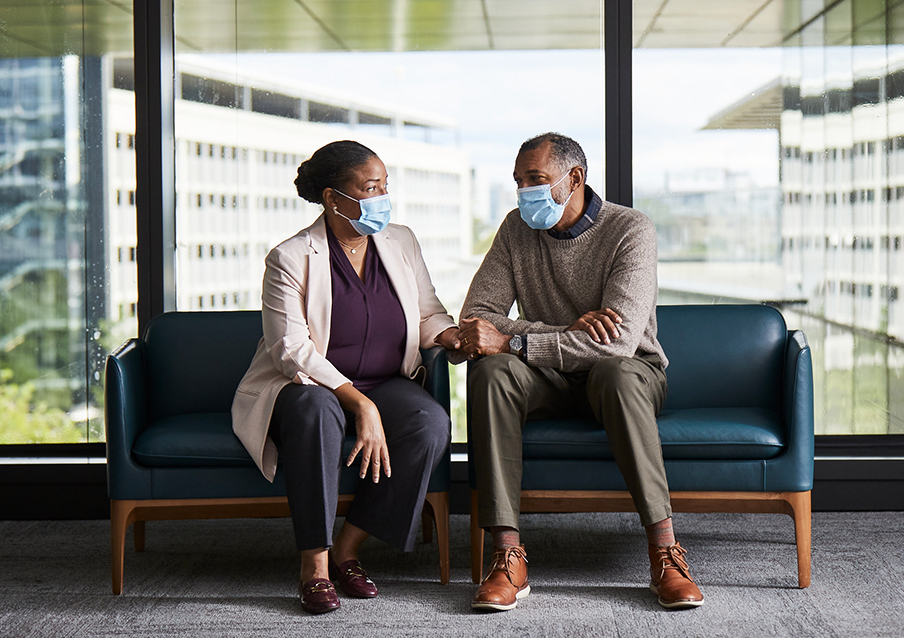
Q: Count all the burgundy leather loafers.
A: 2